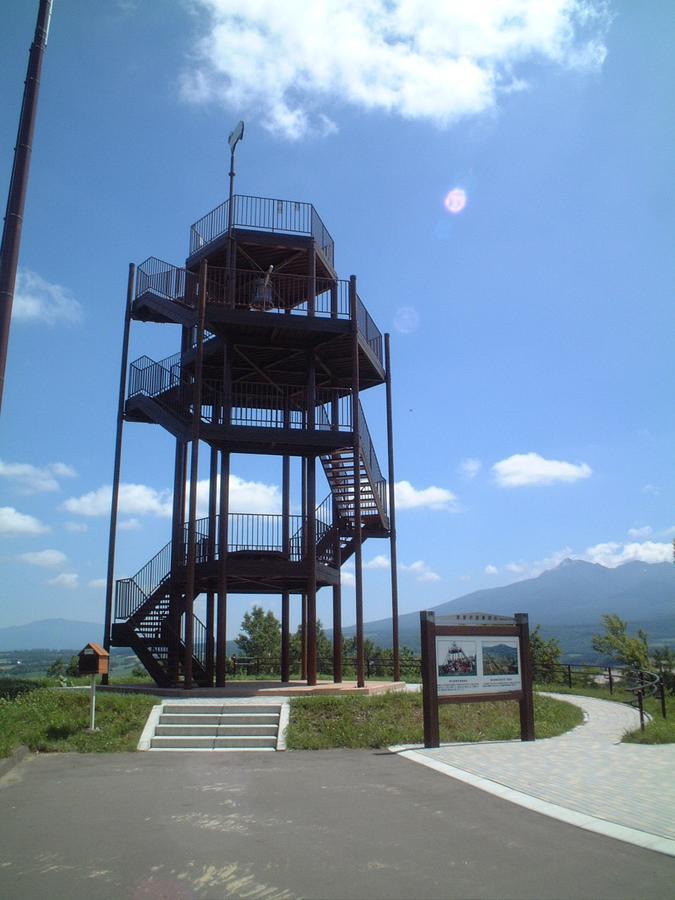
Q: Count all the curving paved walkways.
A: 1